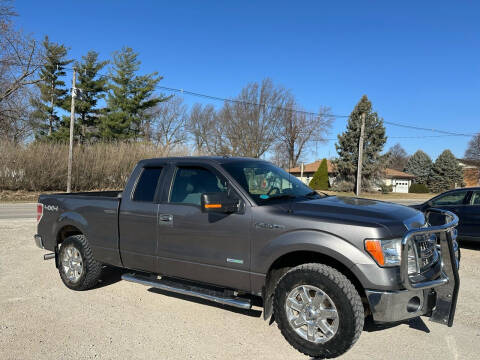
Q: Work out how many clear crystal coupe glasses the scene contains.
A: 0